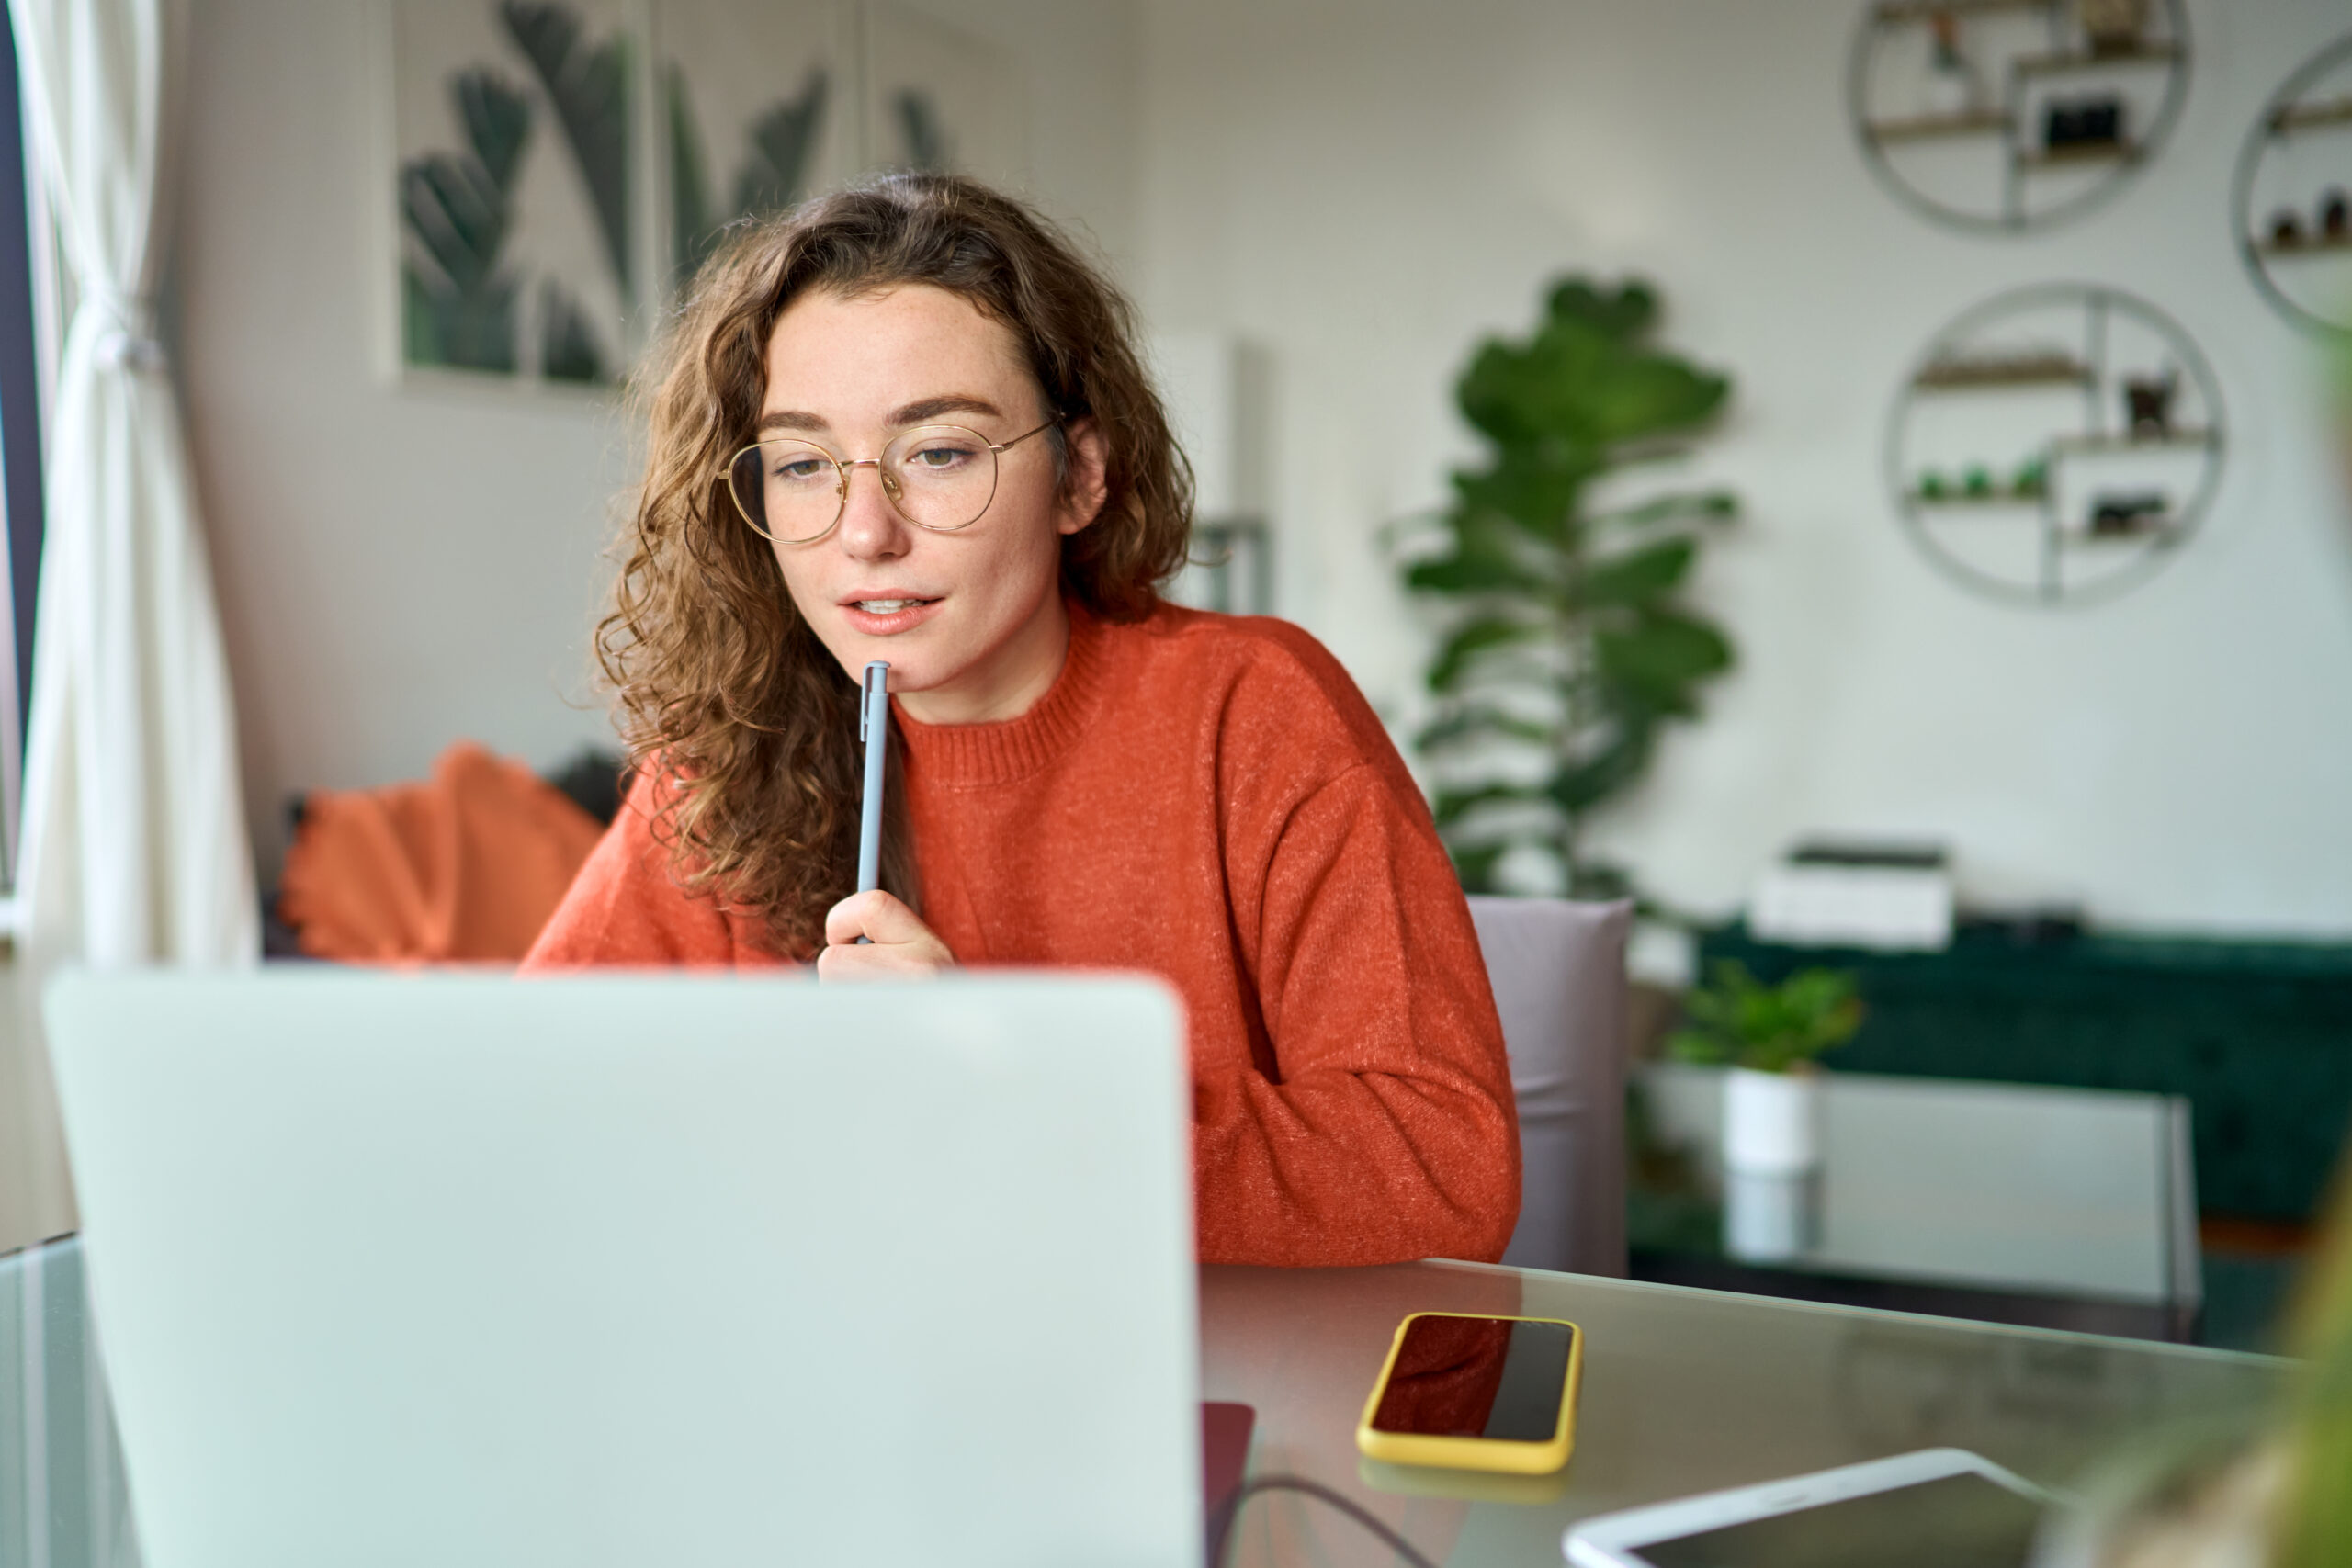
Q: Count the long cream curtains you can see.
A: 1